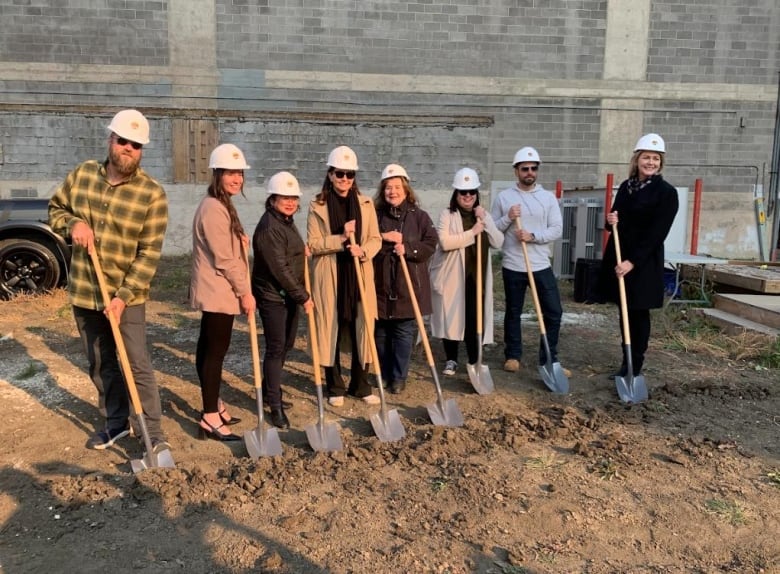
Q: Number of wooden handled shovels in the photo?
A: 8